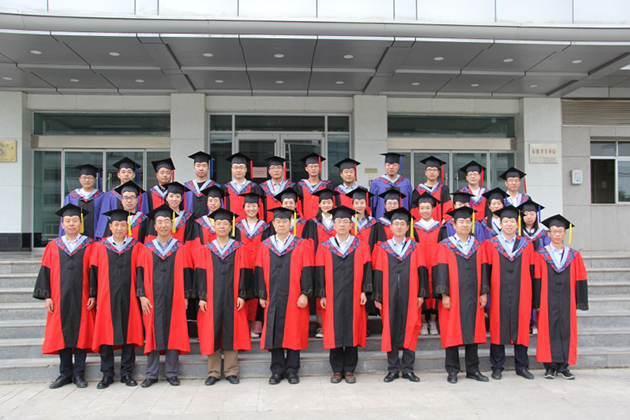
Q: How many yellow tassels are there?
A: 10